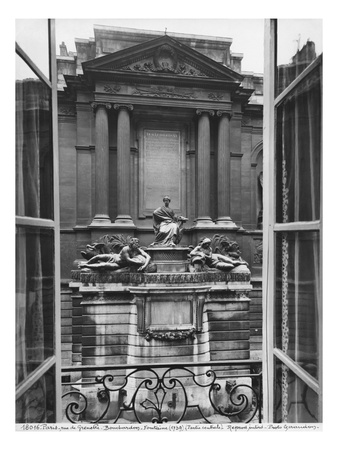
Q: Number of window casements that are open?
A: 2